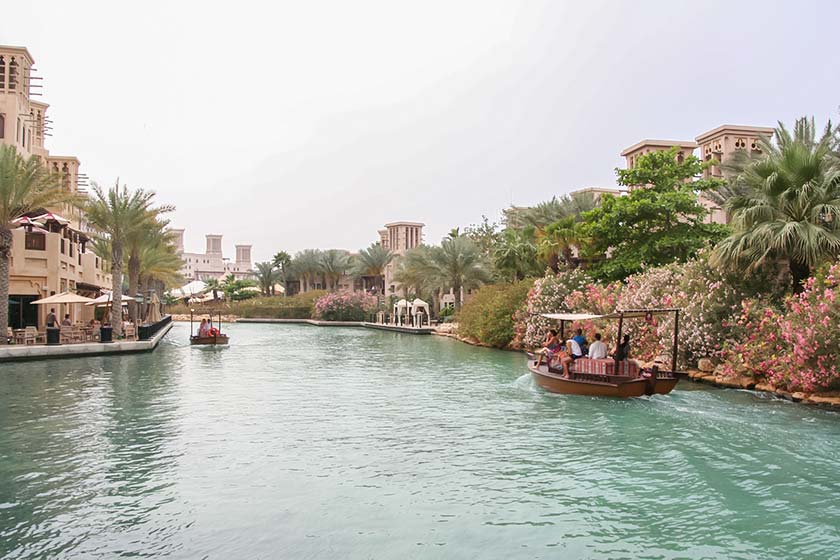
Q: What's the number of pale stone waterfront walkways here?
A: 2